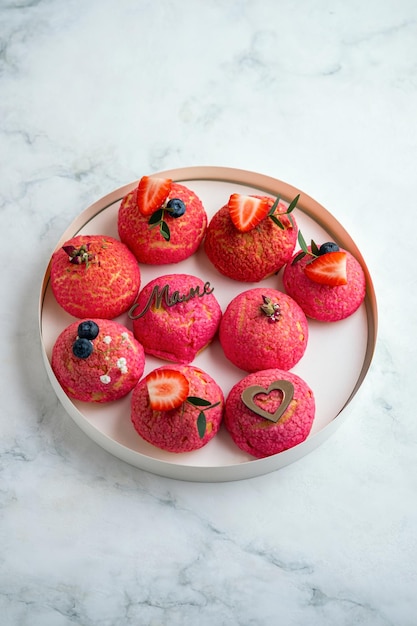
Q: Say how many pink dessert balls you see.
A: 9